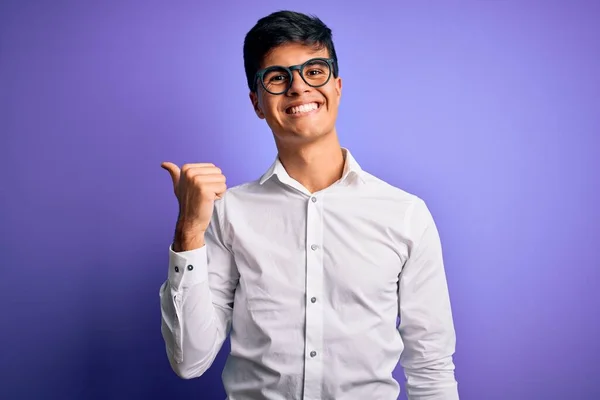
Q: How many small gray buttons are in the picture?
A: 4